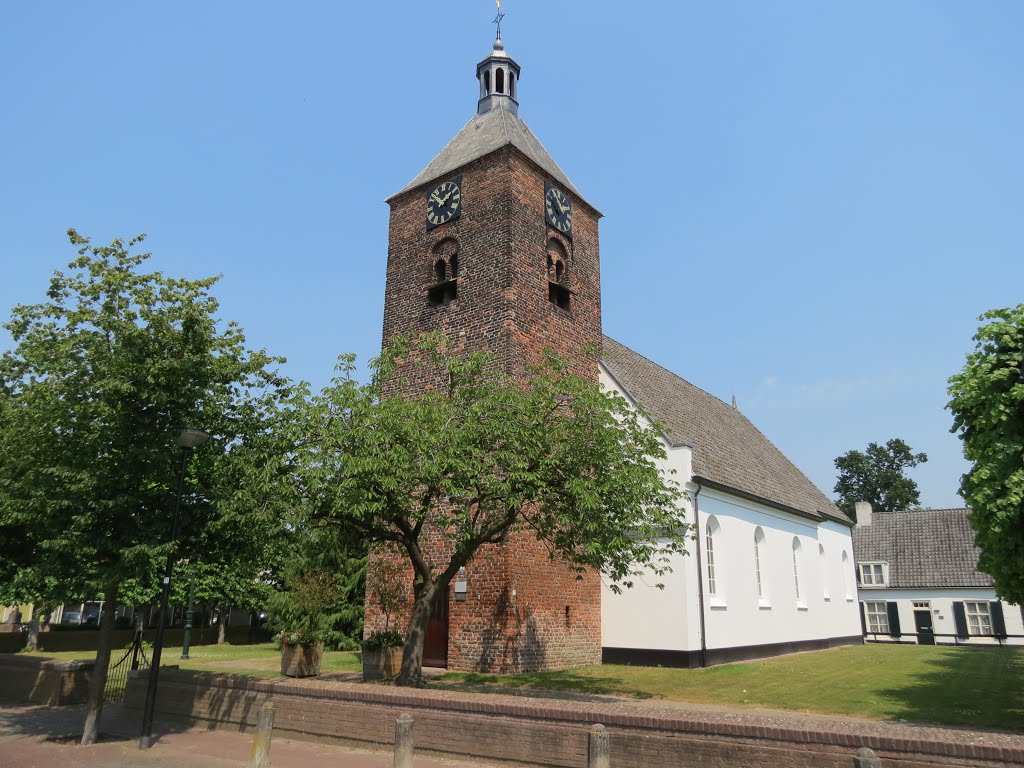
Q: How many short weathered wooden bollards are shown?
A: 4